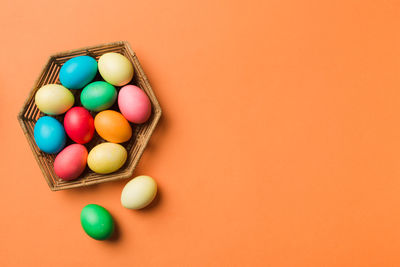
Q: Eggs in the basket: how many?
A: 10